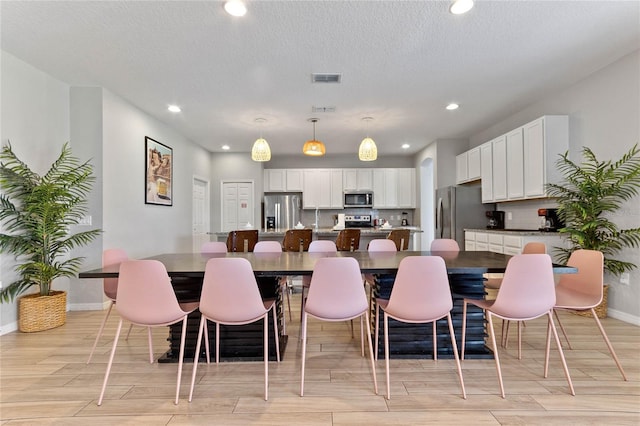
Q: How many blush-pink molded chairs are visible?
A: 13